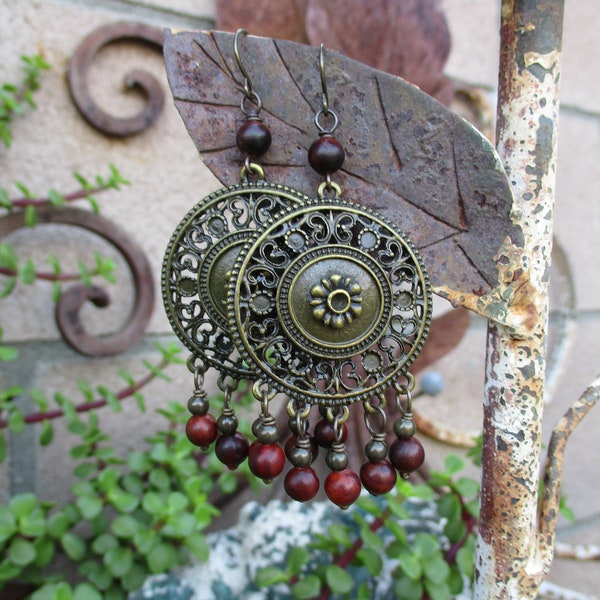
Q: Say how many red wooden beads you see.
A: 11